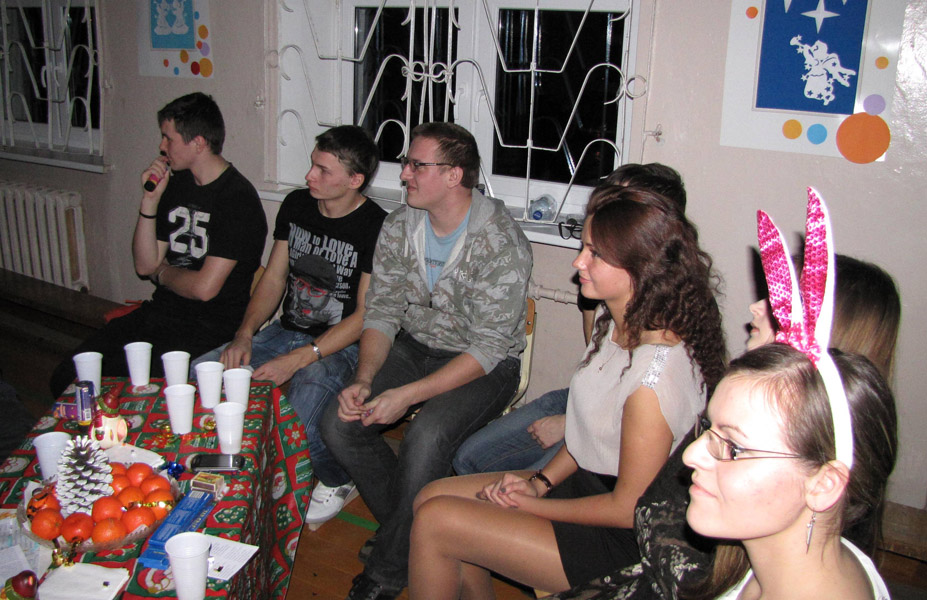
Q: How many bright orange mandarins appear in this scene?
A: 12